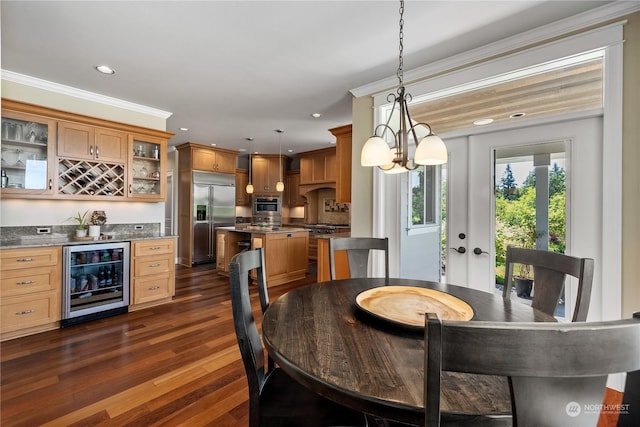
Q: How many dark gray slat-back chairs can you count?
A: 4